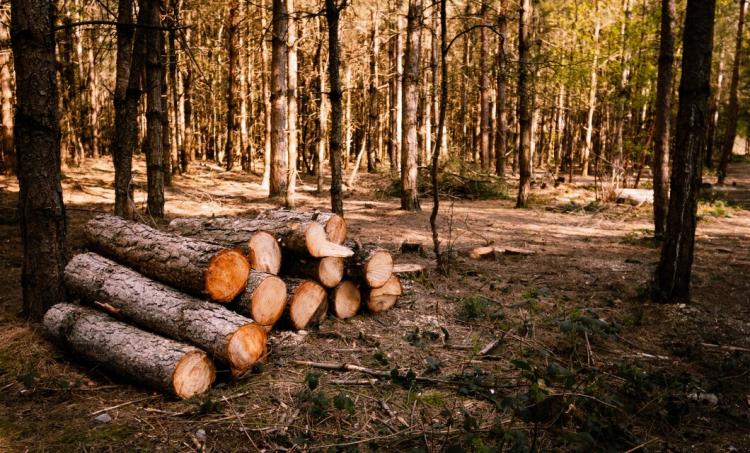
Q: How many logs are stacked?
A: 12